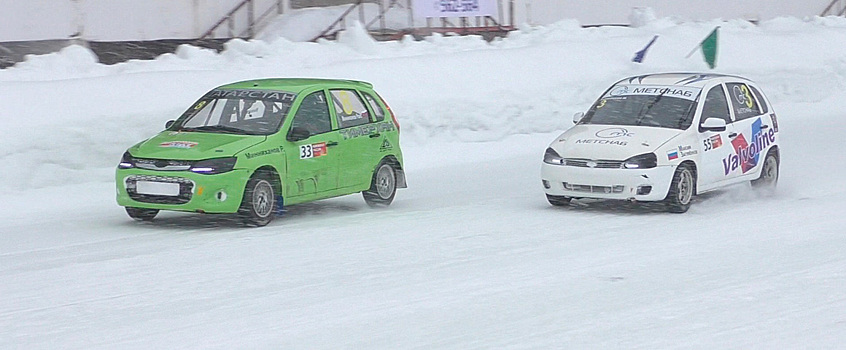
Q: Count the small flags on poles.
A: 2